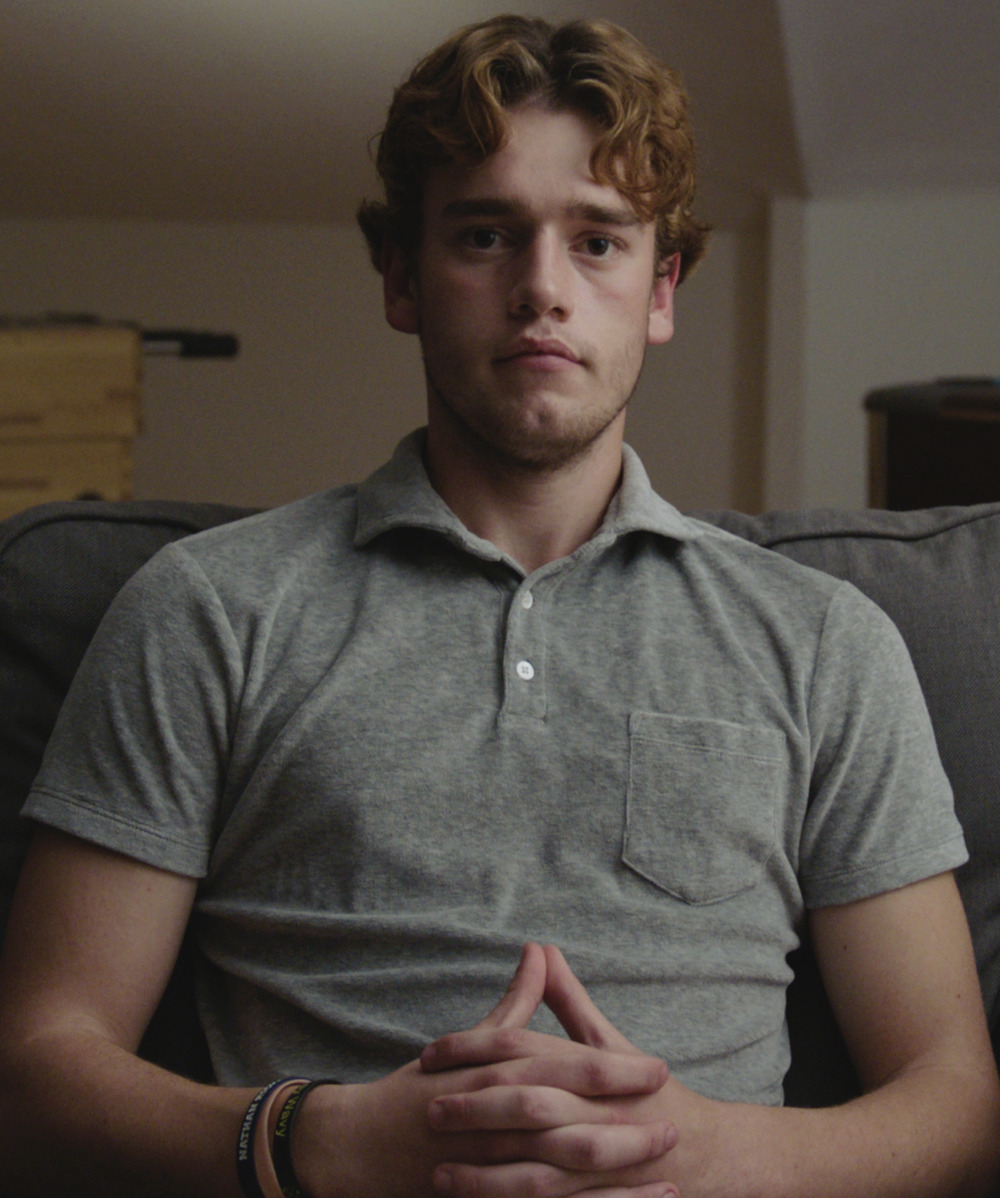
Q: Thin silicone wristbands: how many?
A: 3